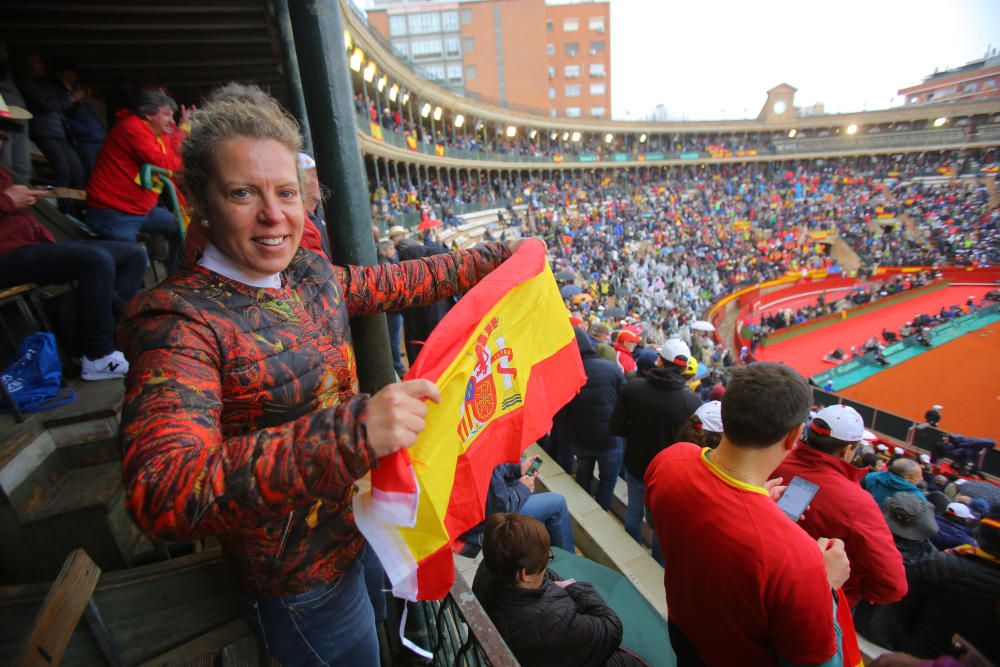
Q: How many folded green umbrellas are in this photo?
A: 0